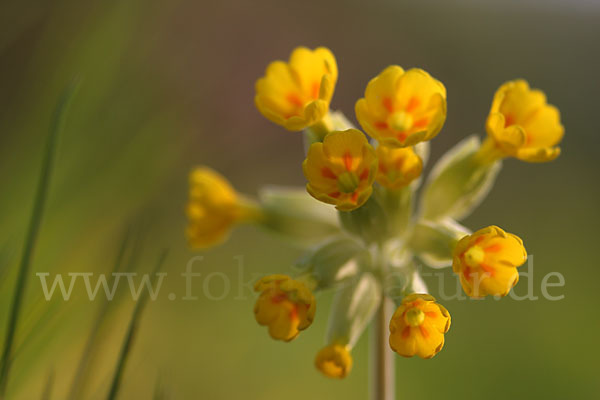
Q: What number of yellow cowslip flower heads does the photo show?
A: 10